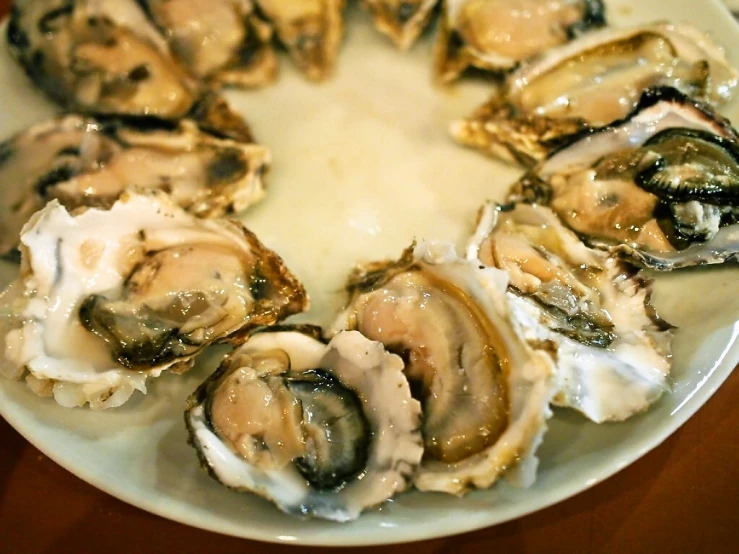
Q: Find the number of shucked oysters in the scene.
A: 12